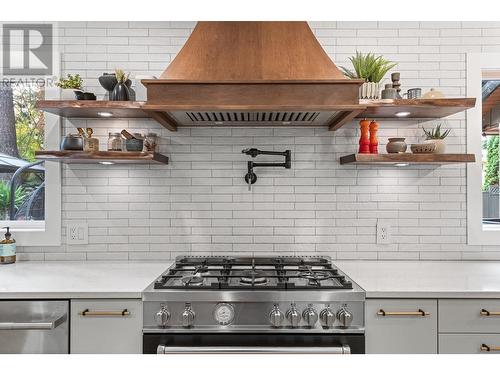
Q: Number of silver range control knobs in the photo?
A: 7